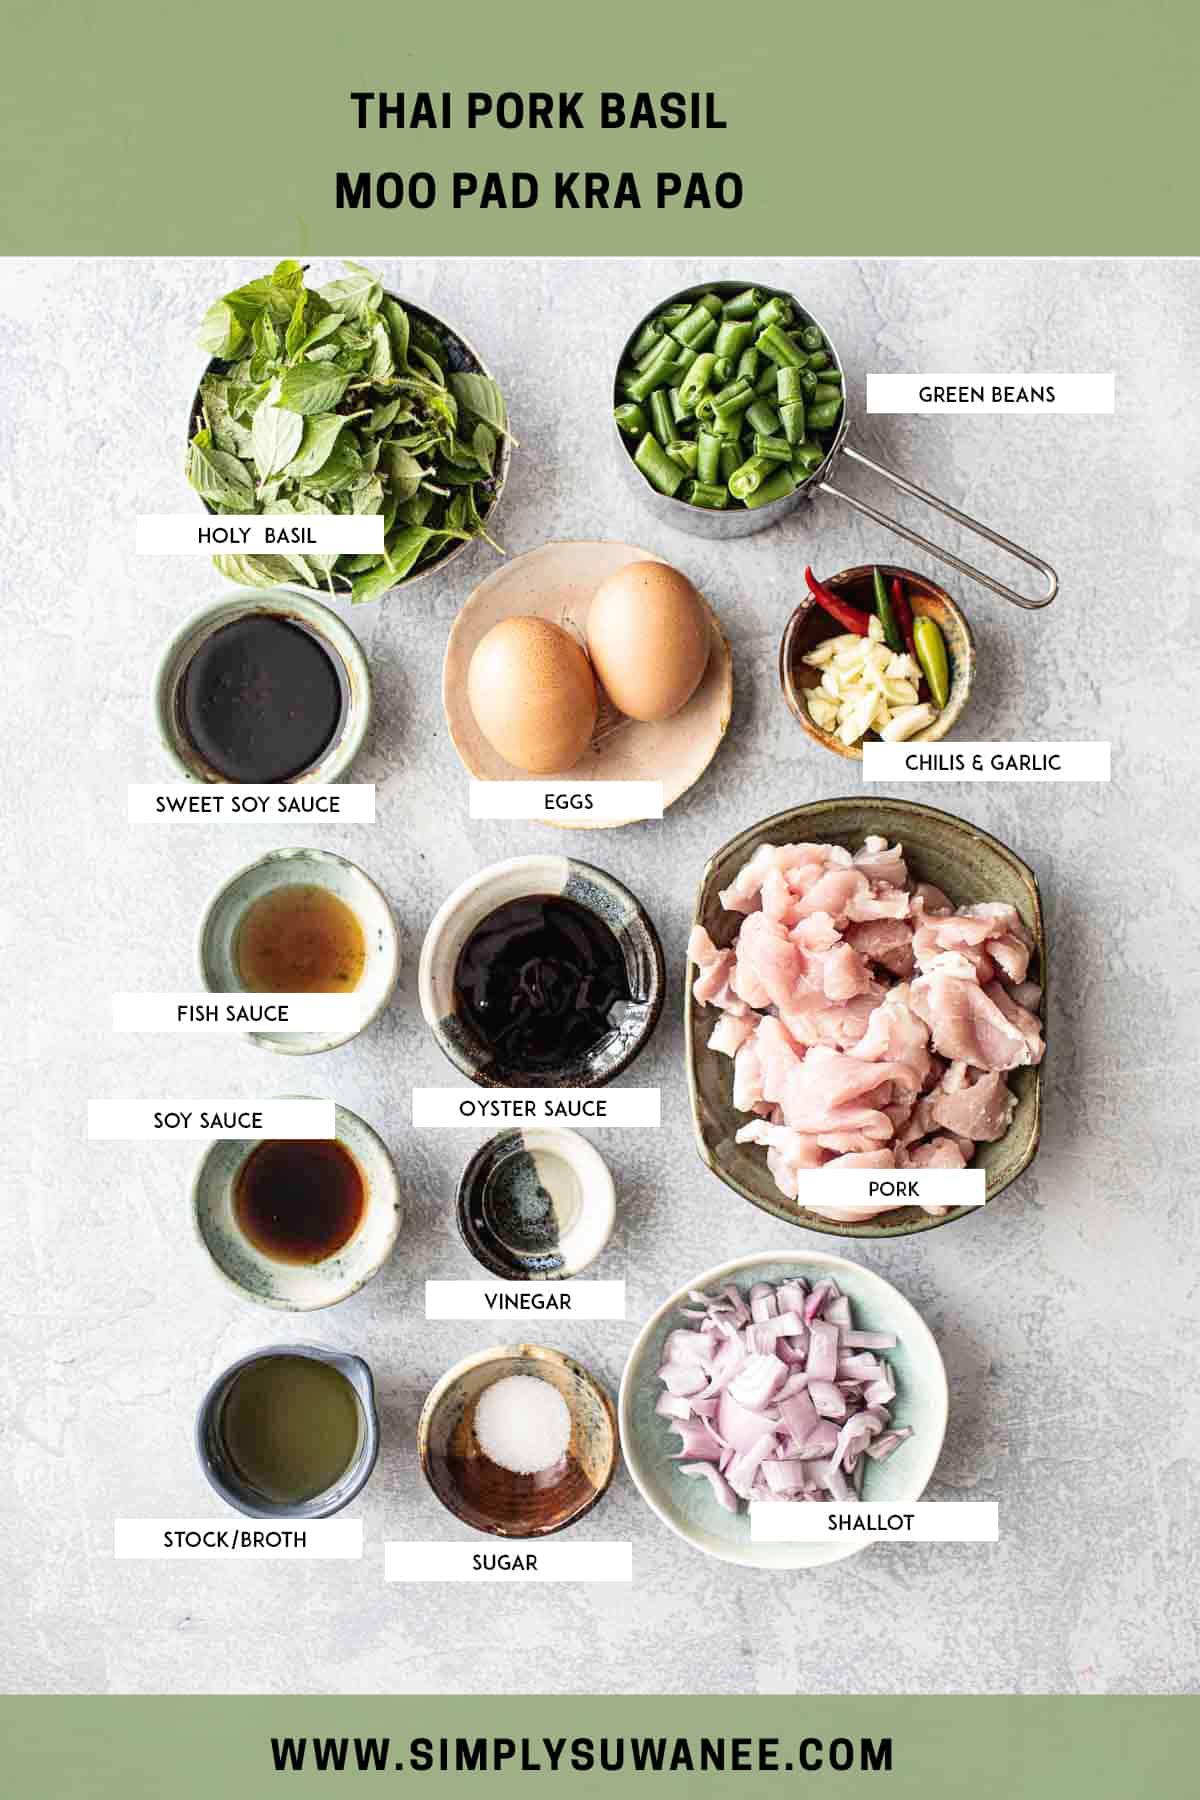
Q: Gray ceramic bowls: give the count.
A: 1